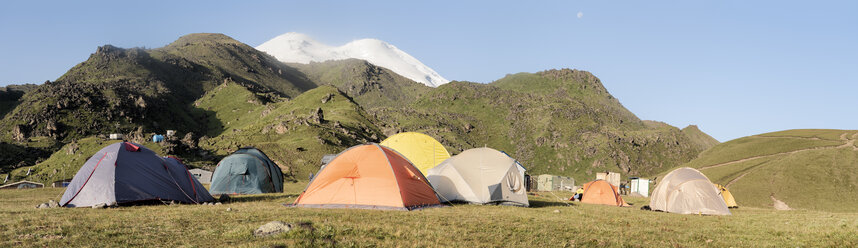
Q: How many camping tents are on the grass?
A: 8